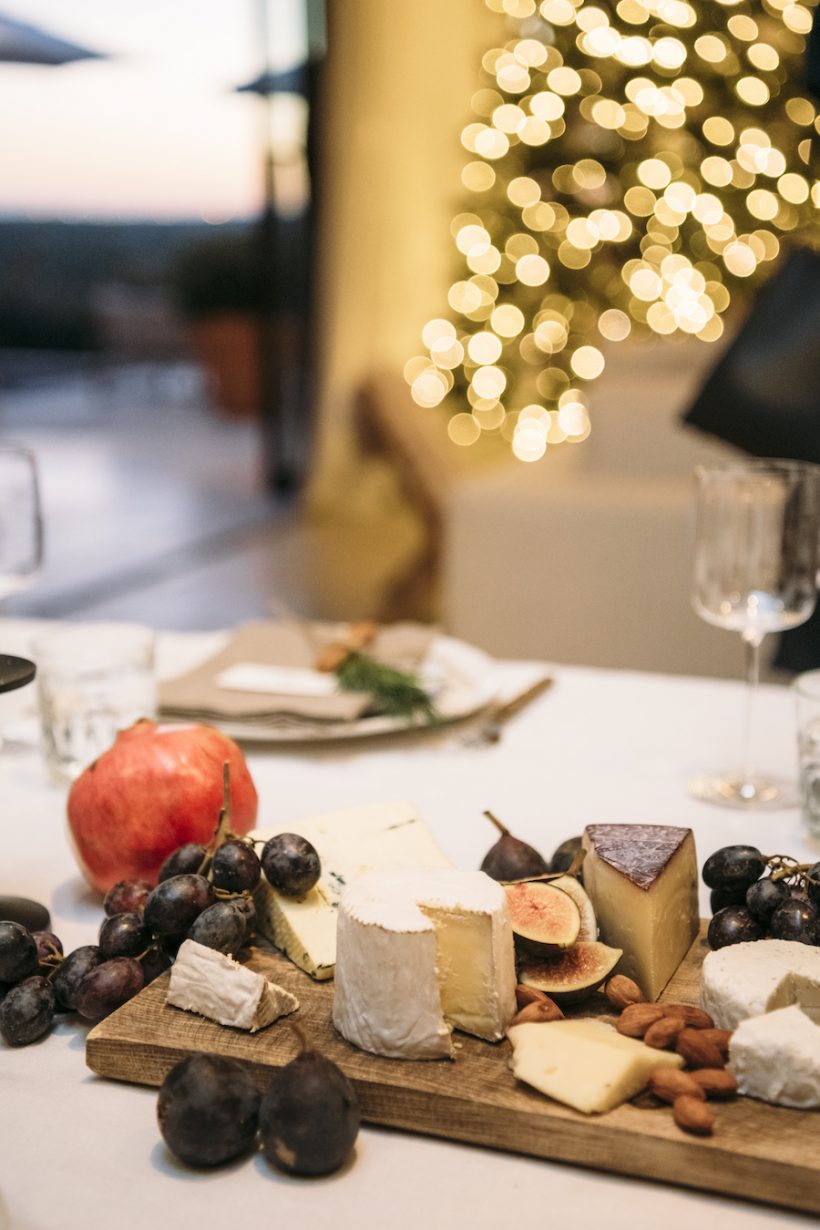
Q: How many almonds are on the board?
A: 11